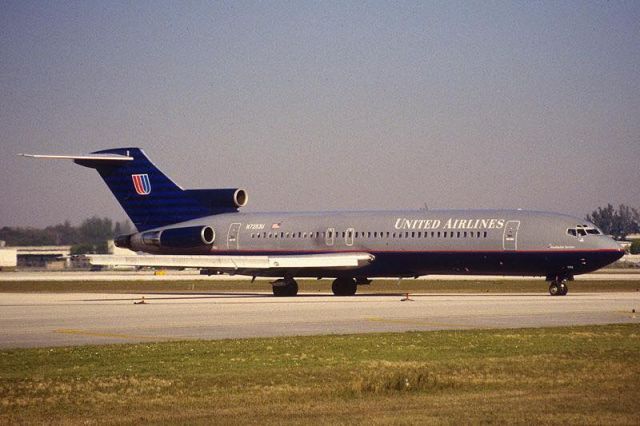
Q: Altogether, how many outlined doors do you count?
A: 4